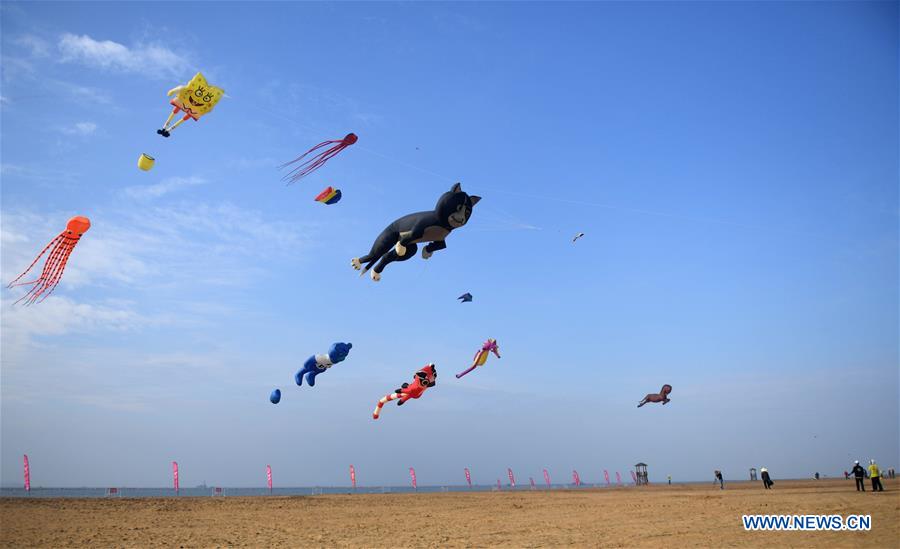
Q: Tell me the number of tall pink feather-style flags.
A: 12